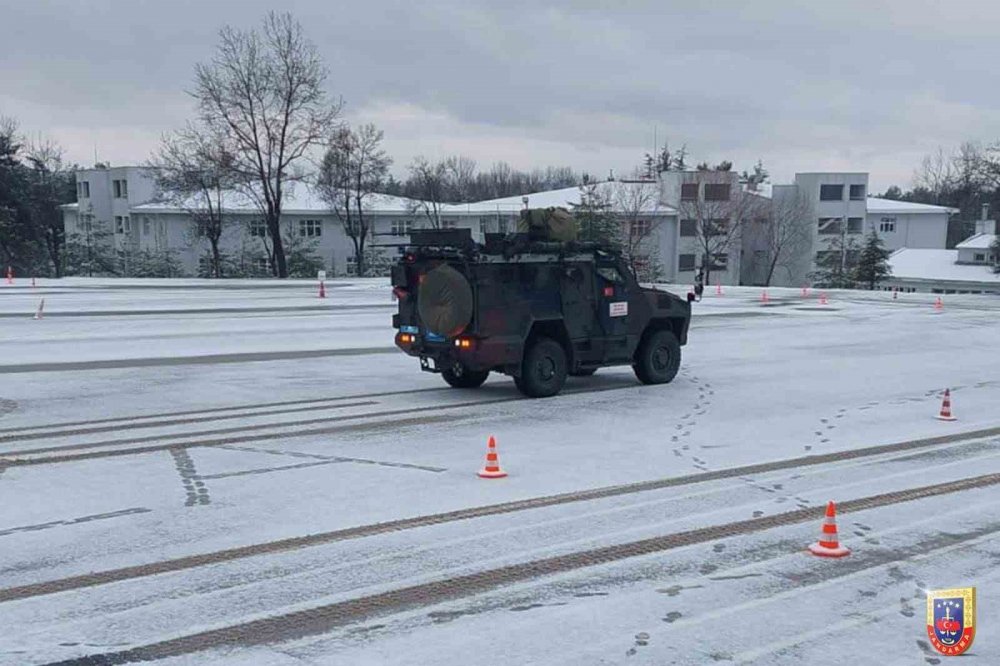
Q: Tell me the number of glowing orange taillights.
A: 2